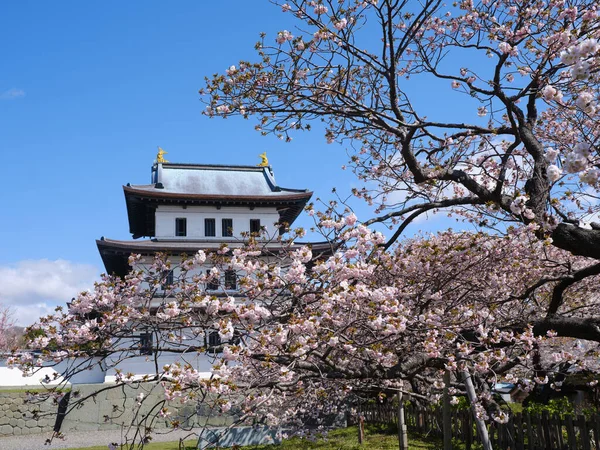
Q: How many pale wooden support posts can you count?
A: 3